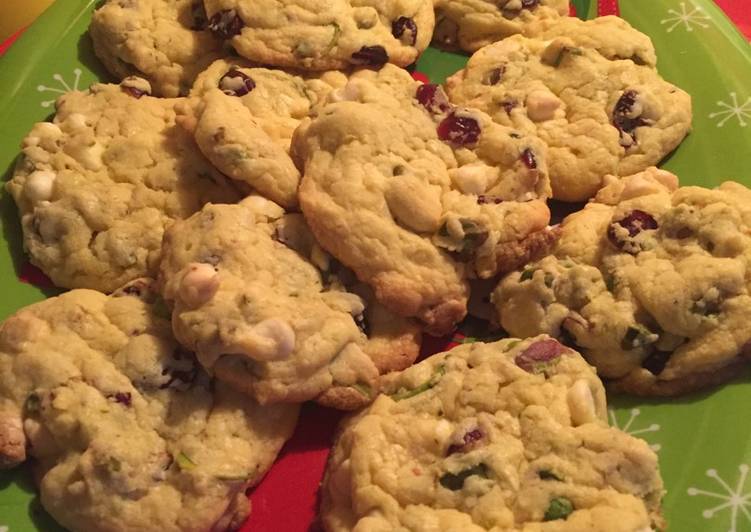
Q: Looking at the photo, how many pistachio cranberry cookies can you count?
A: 11